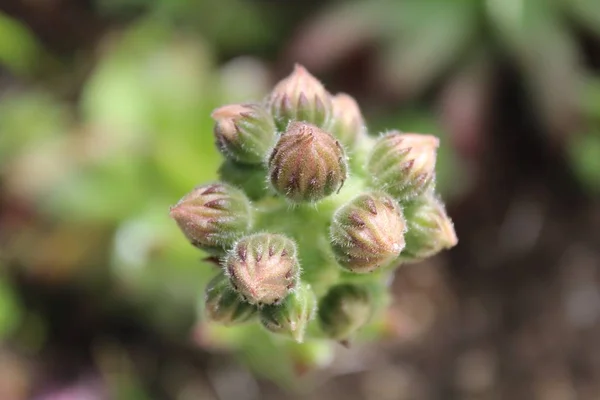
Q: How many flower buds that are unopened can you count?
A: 12